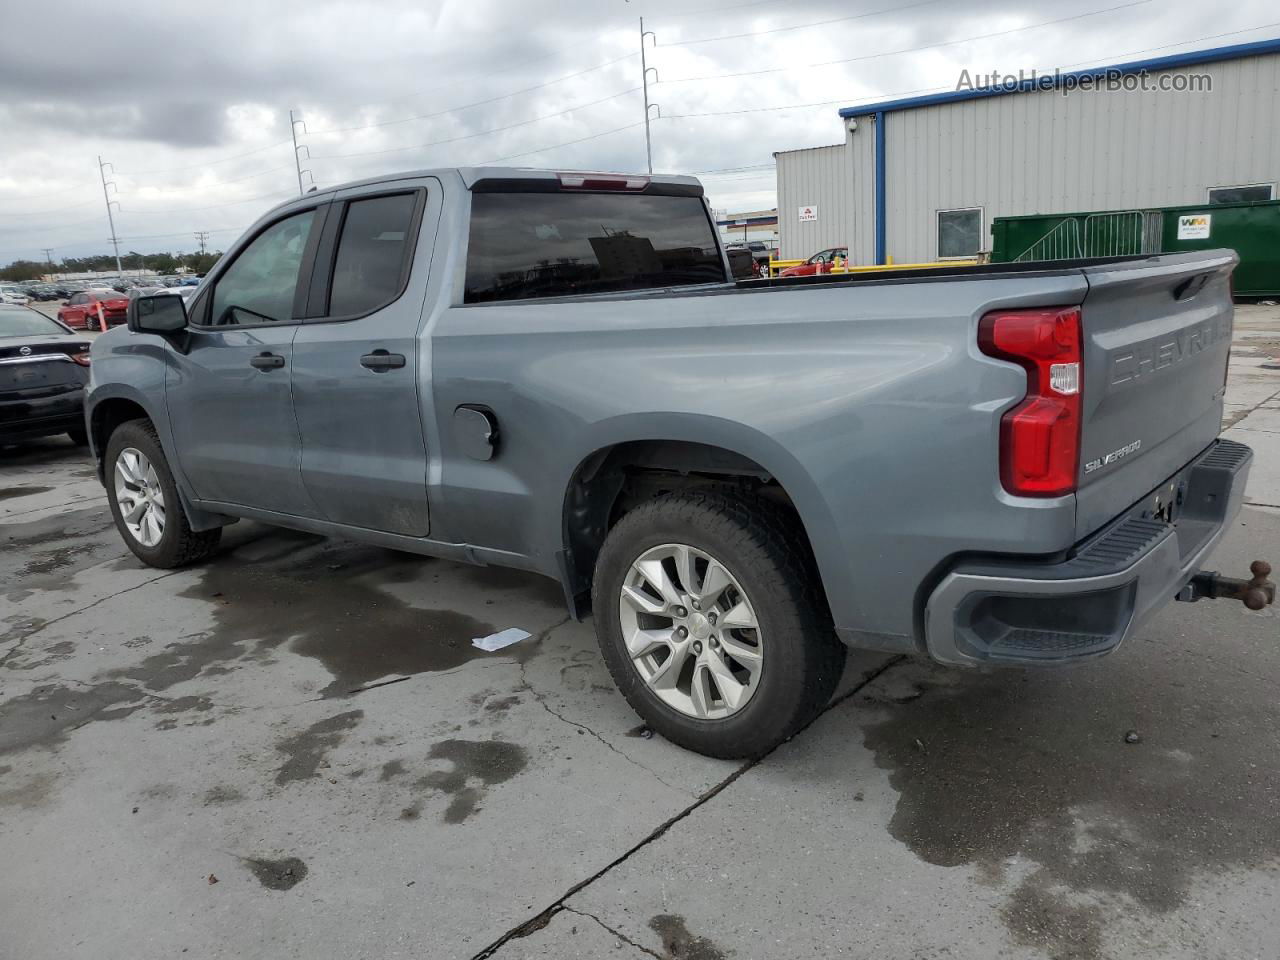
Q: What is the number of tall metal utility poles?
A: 3